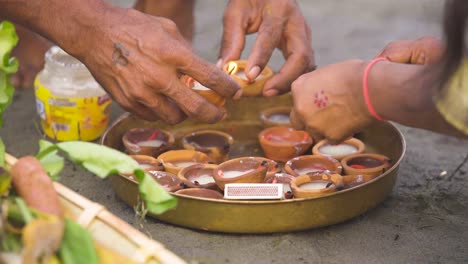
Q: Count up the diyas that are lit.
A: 1